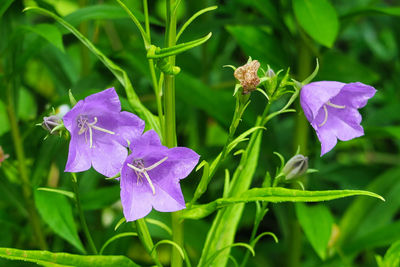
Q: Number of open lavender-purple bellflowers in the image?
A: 3